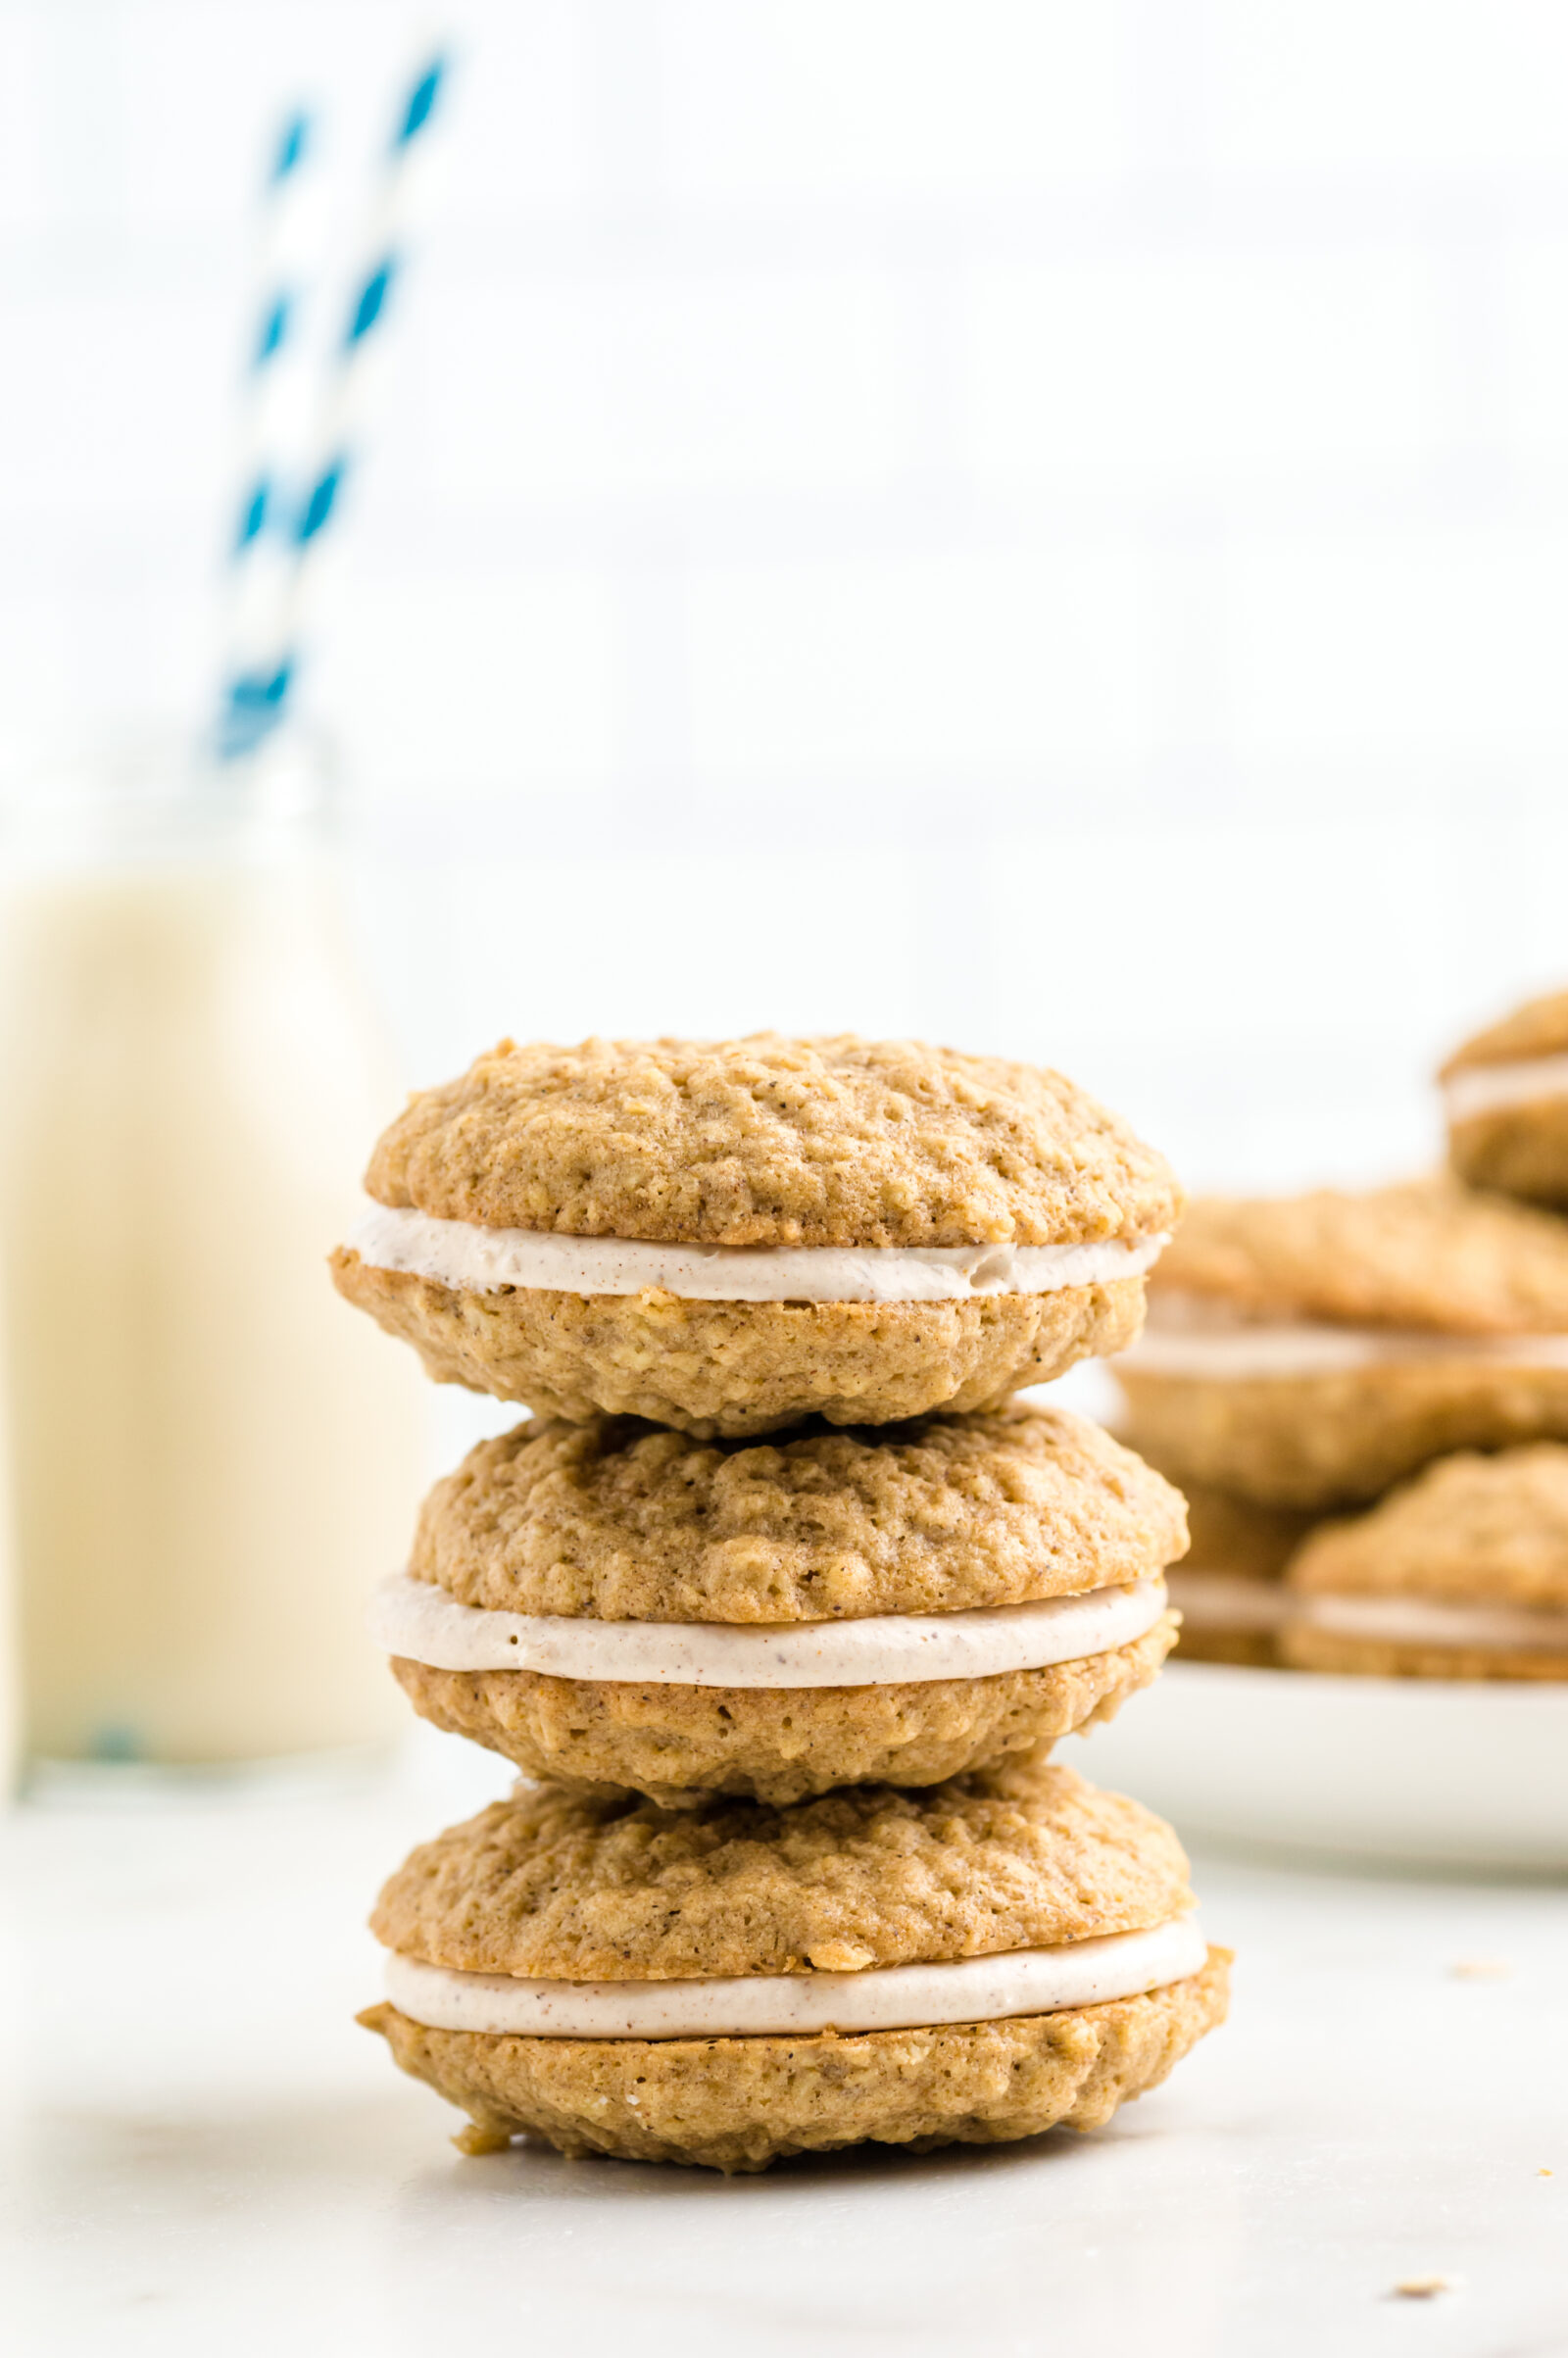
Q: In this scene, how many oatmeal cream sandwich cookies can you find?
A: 7